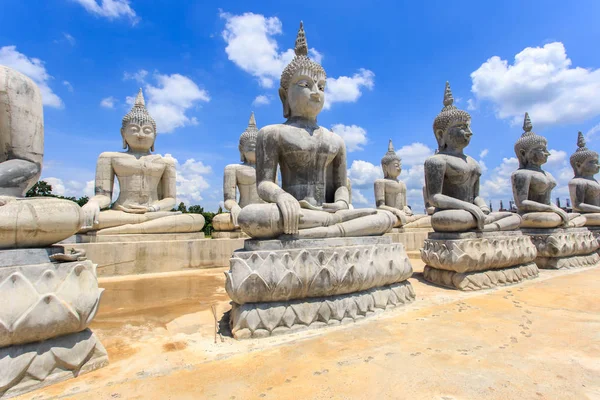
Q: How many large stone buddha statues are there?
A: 8